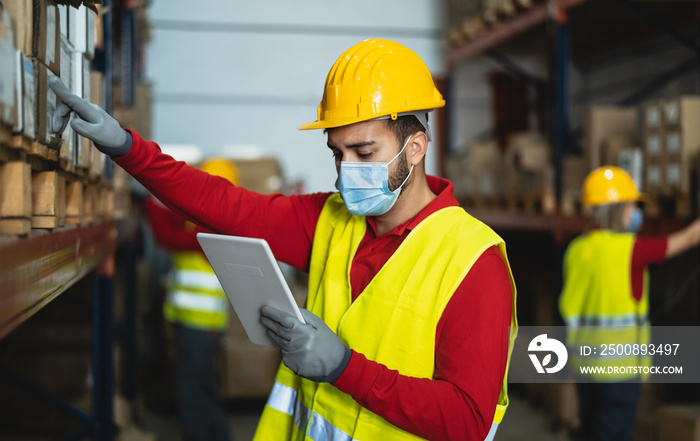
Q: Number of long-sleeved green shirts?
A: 0